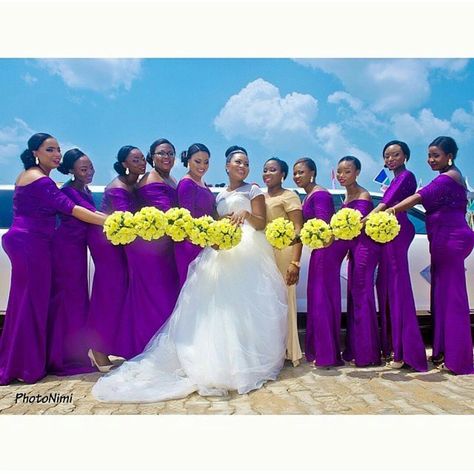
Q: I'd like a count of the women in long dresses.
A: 11